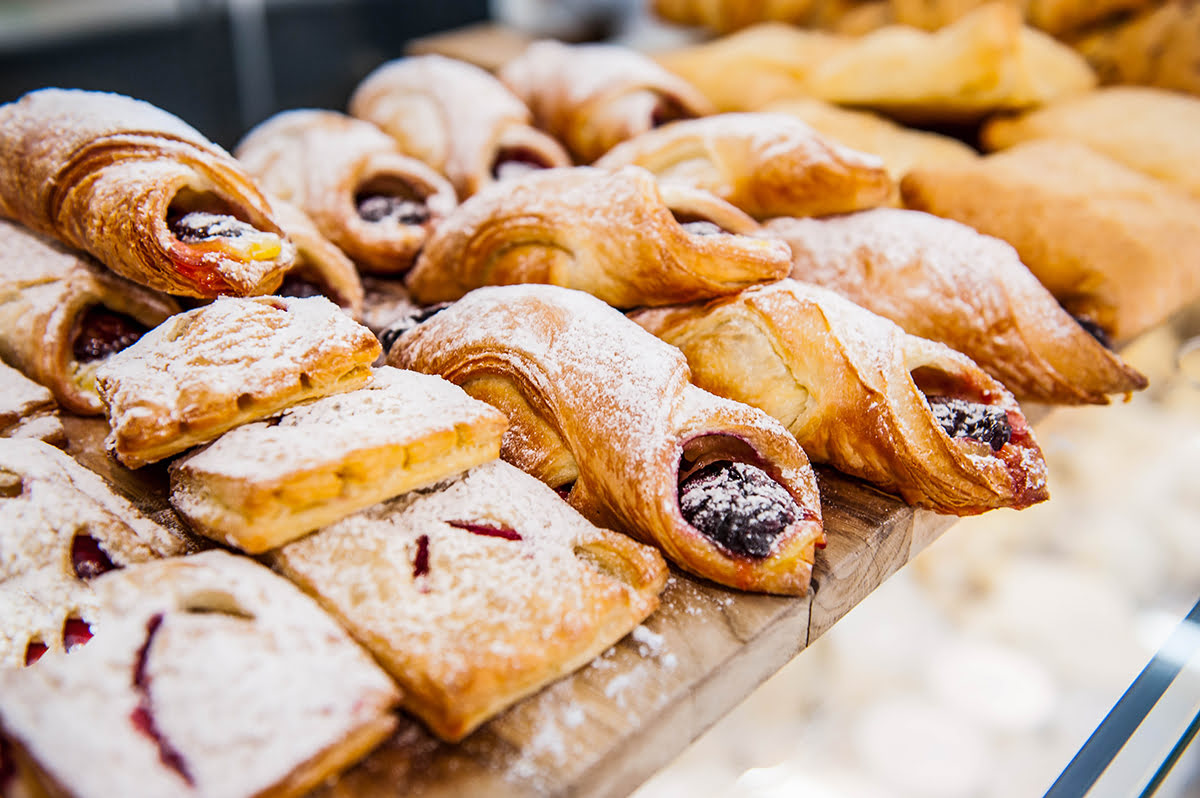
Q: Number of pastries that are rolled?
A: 11